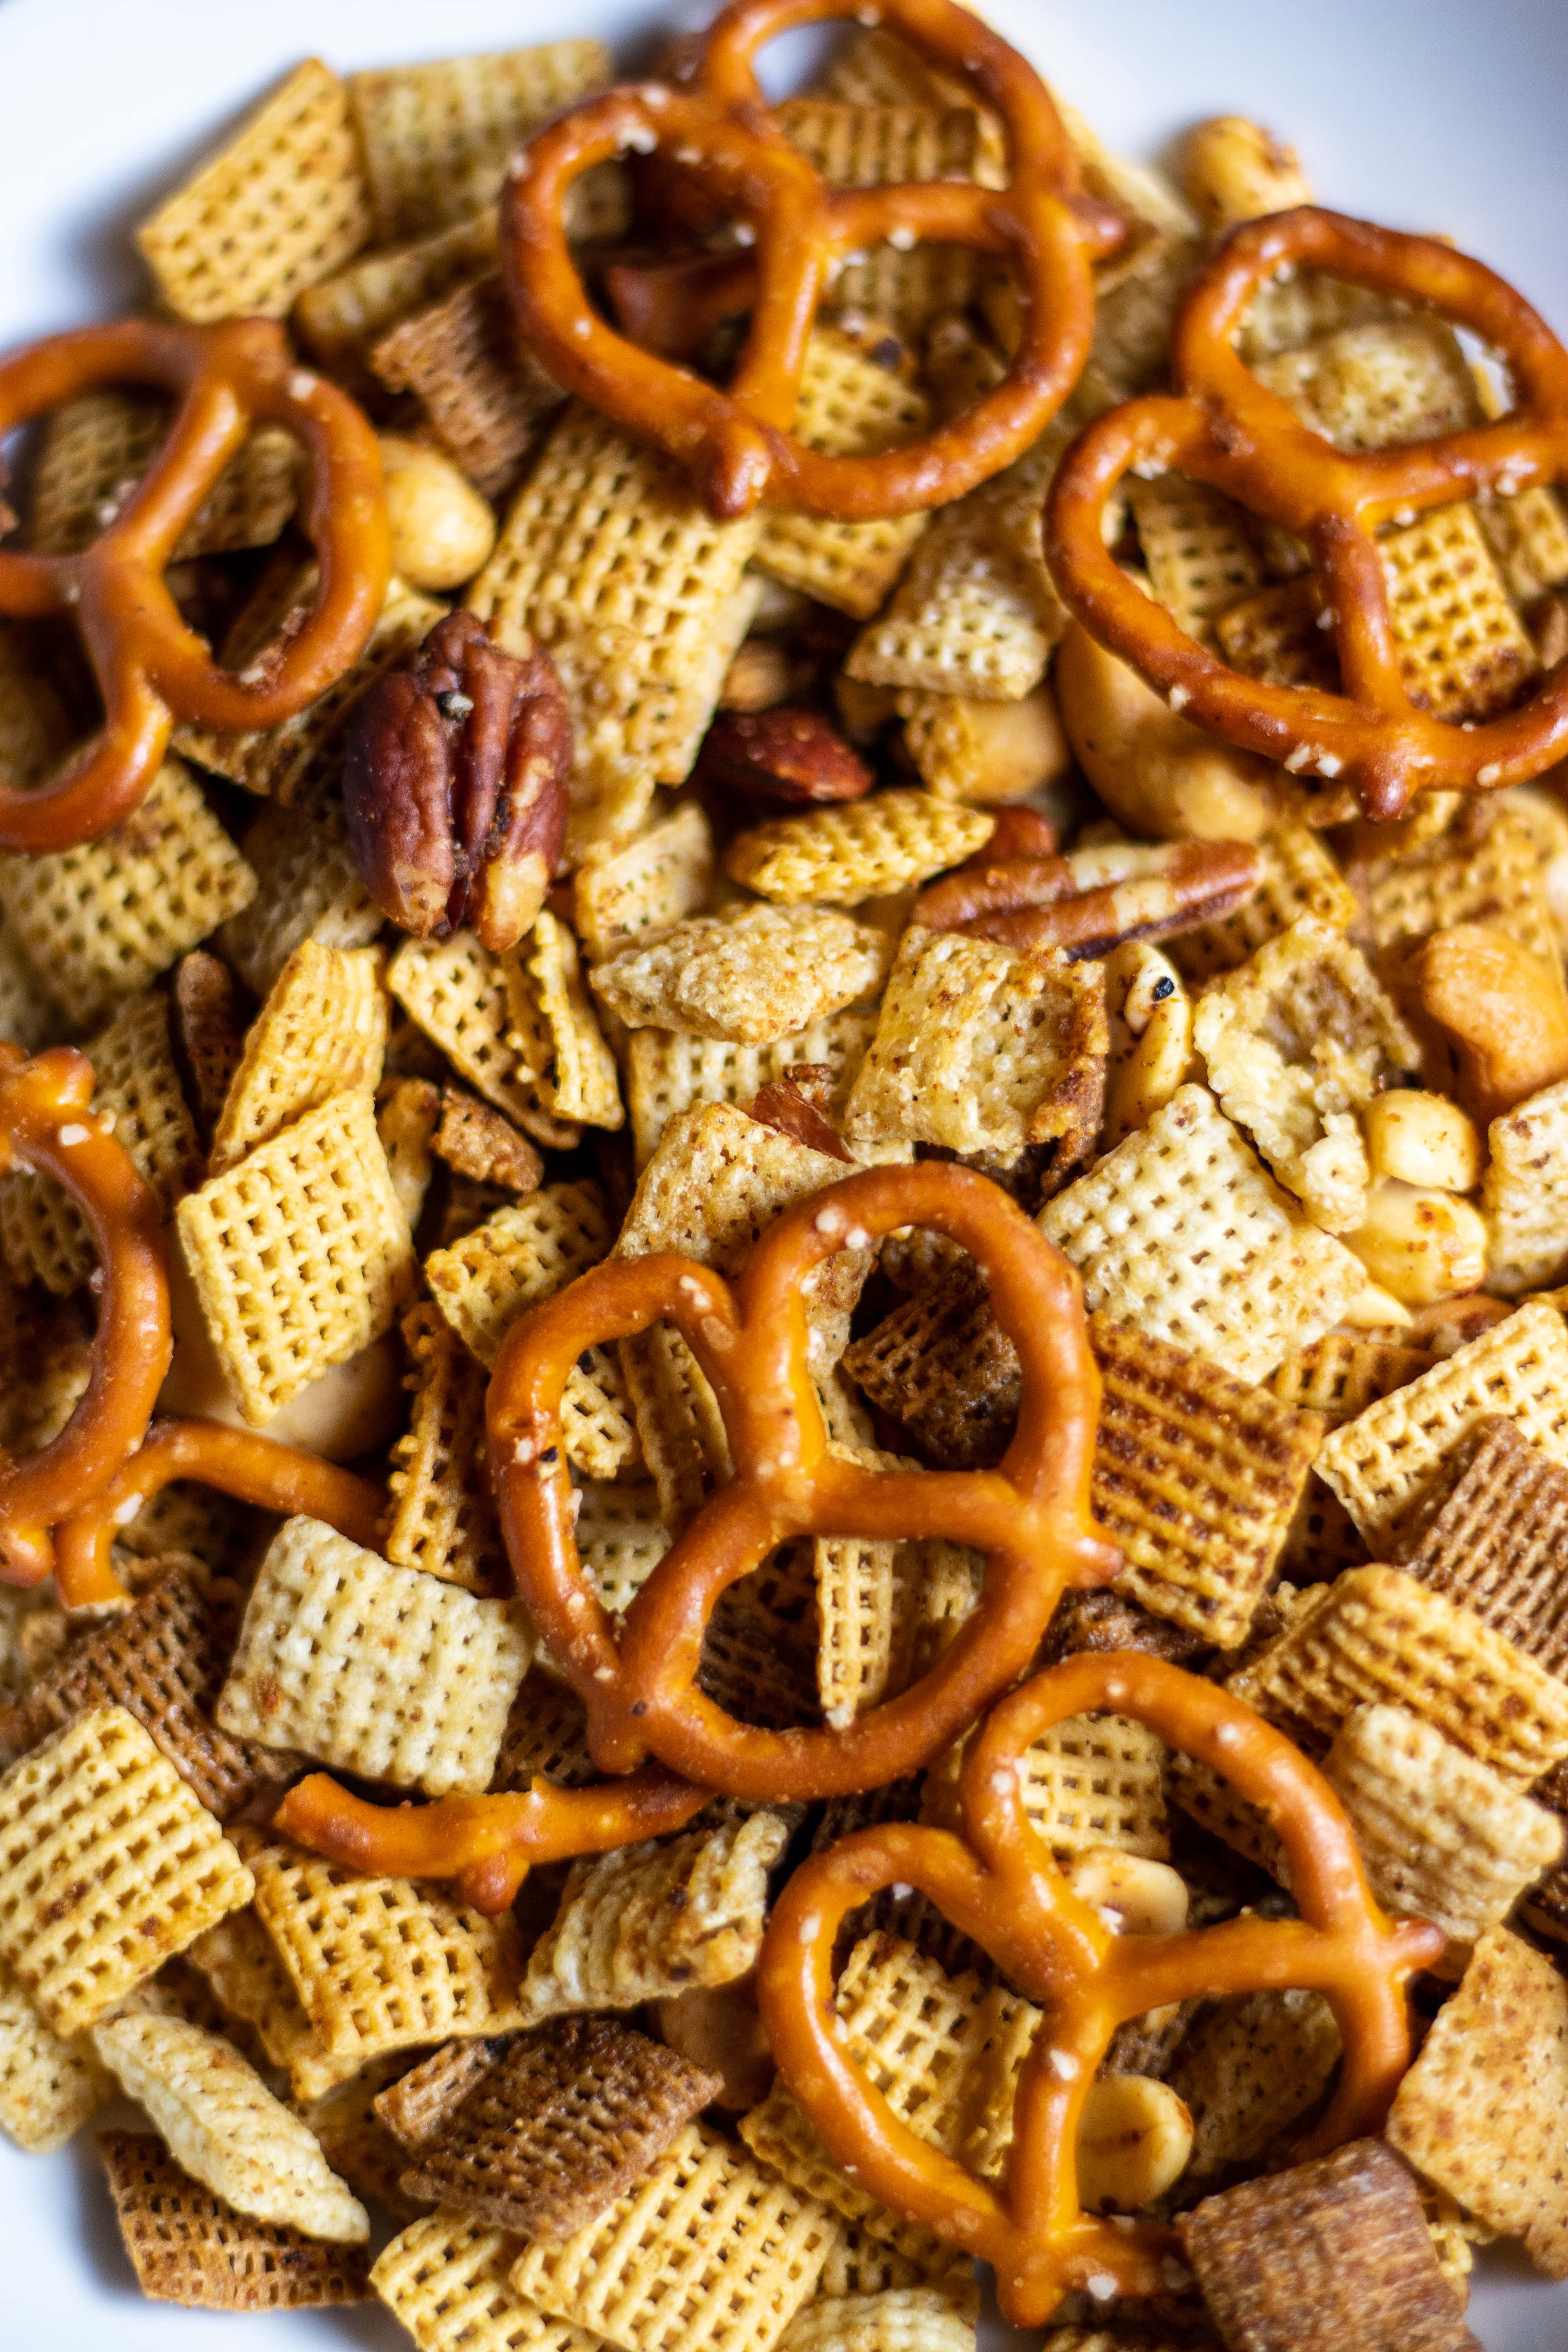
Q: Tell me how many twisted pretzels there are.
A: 6